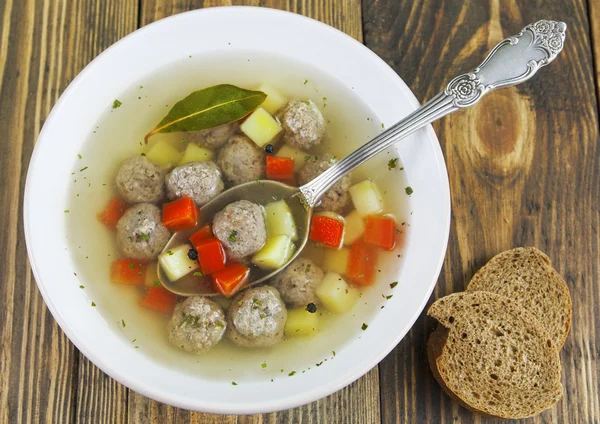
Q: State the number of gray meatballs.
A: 11